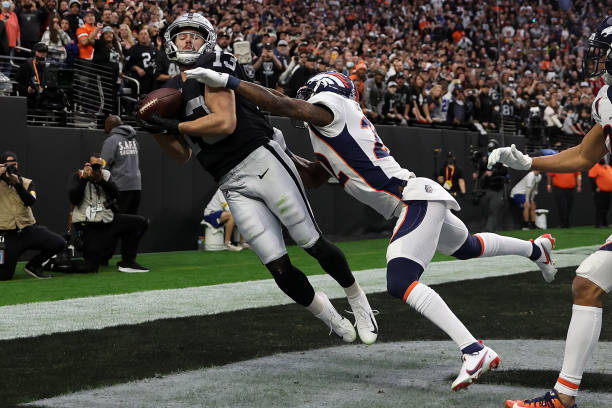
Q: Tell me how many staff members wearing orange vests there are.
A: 2